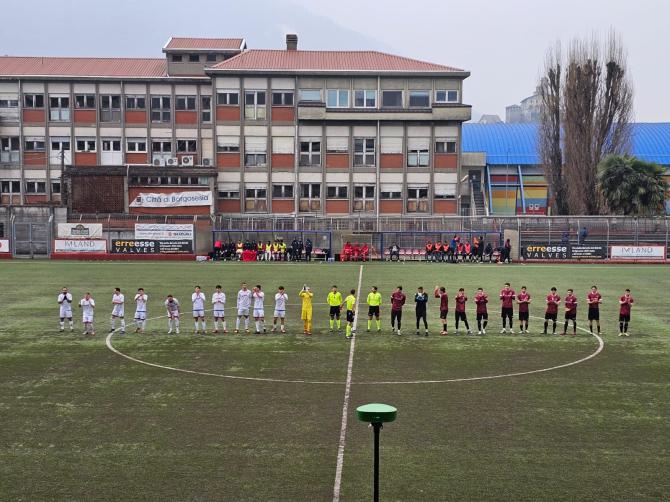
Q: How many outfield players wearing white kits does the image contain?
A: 10